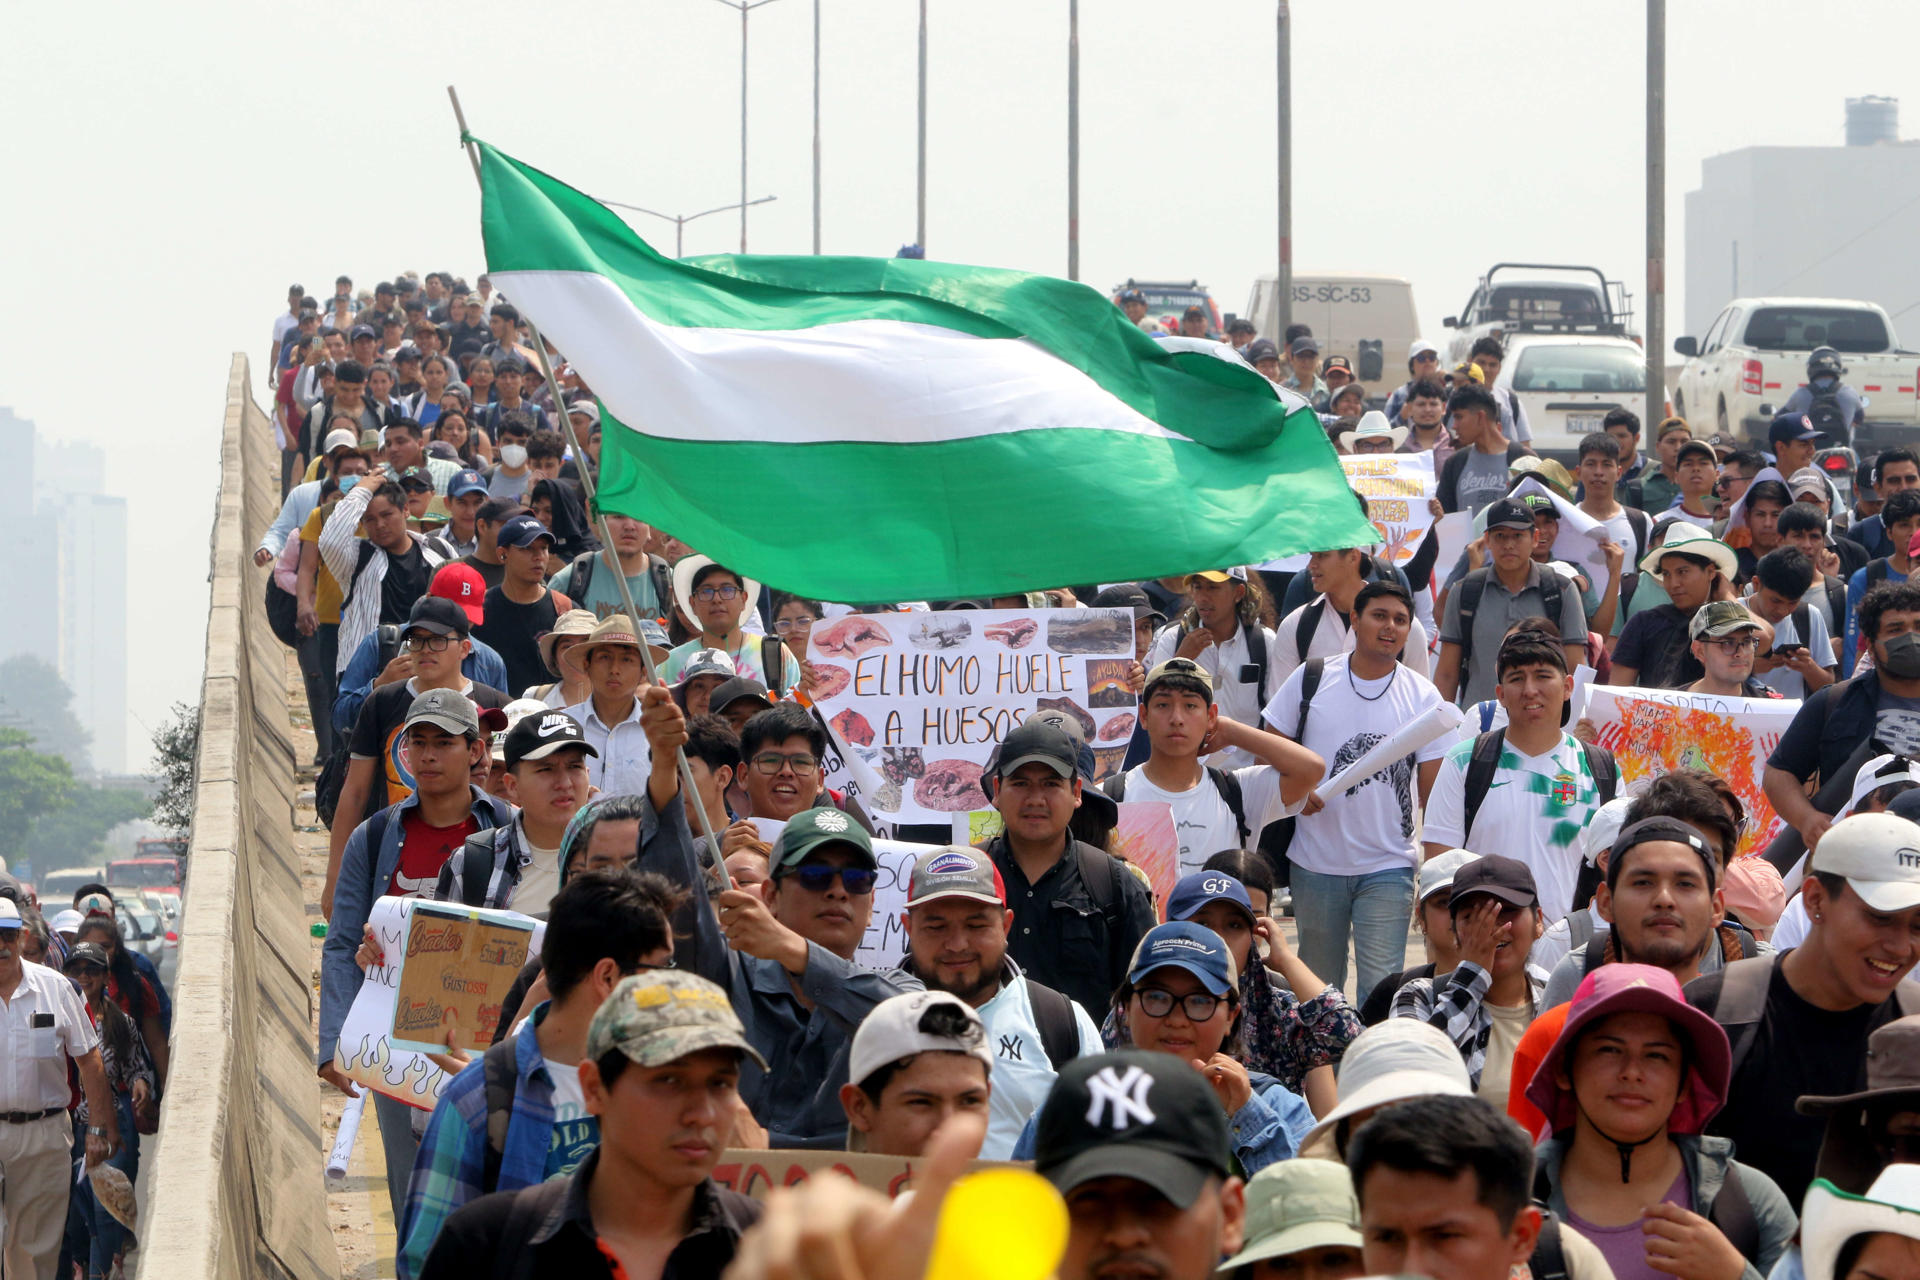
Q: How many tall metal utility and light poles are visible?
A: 7